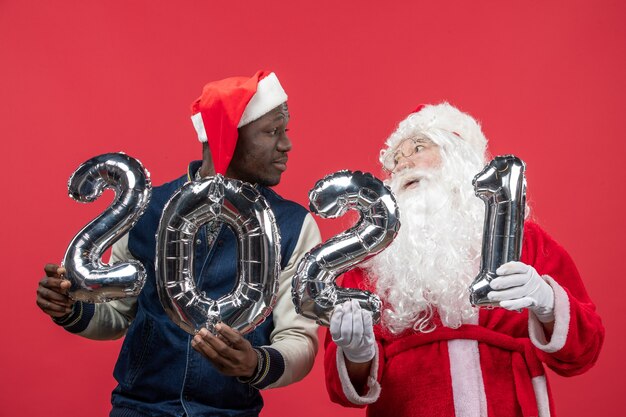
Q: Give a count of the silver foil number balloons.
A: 4